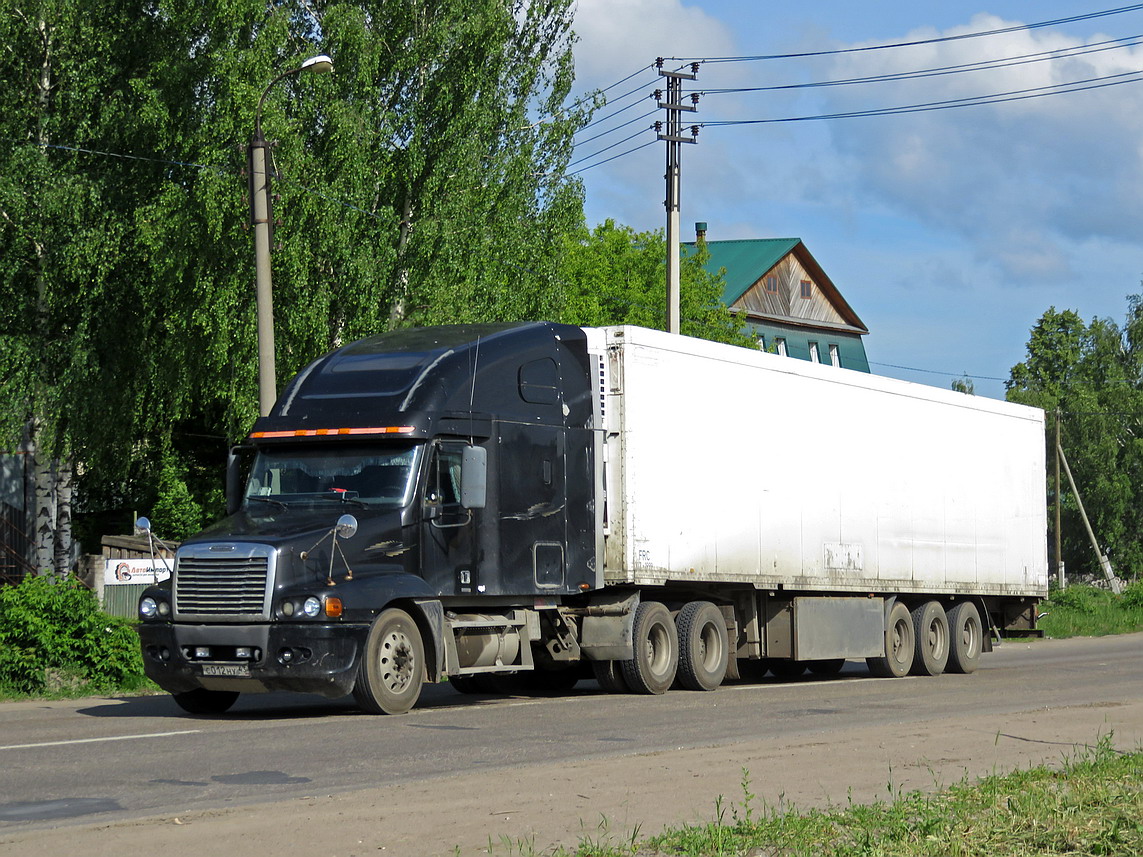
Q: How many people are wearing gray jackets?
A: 0